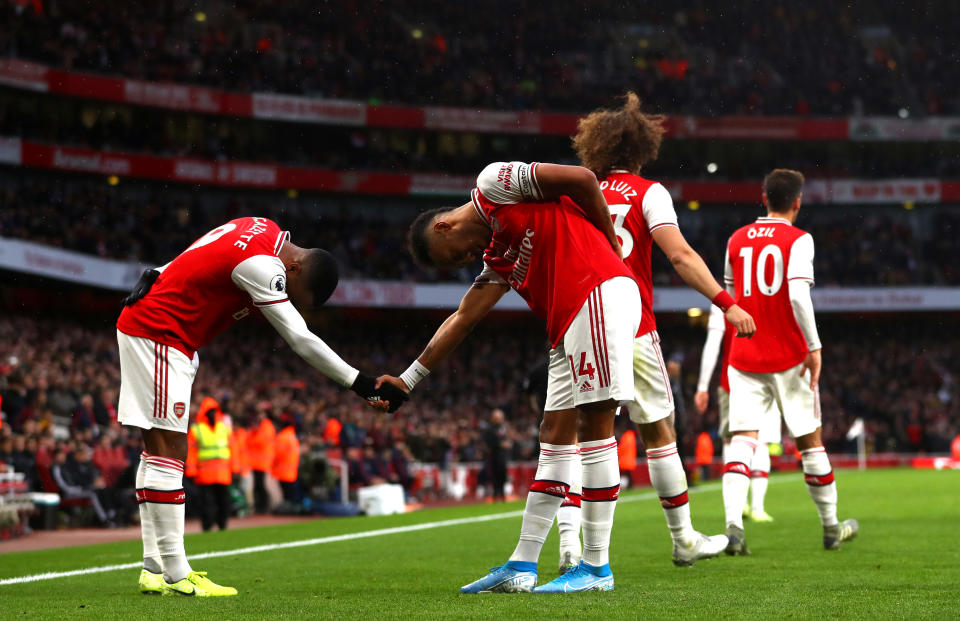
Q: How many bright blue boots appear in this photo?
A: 2